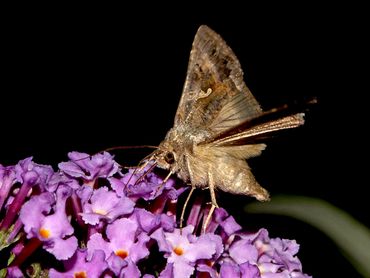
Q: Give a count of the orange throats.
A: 4